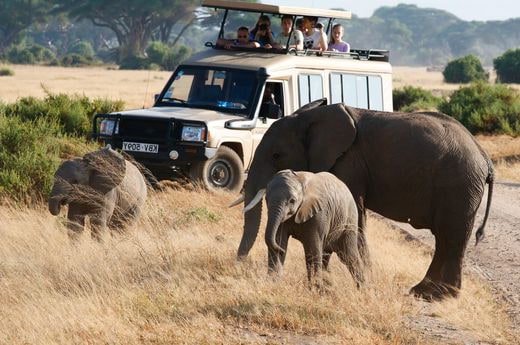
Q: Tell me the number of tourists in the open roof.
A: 5